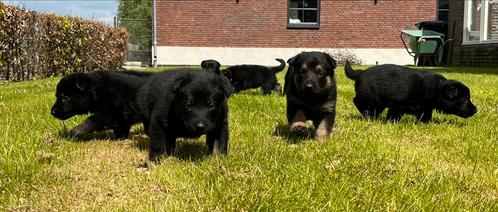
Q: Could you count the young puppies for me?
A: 6